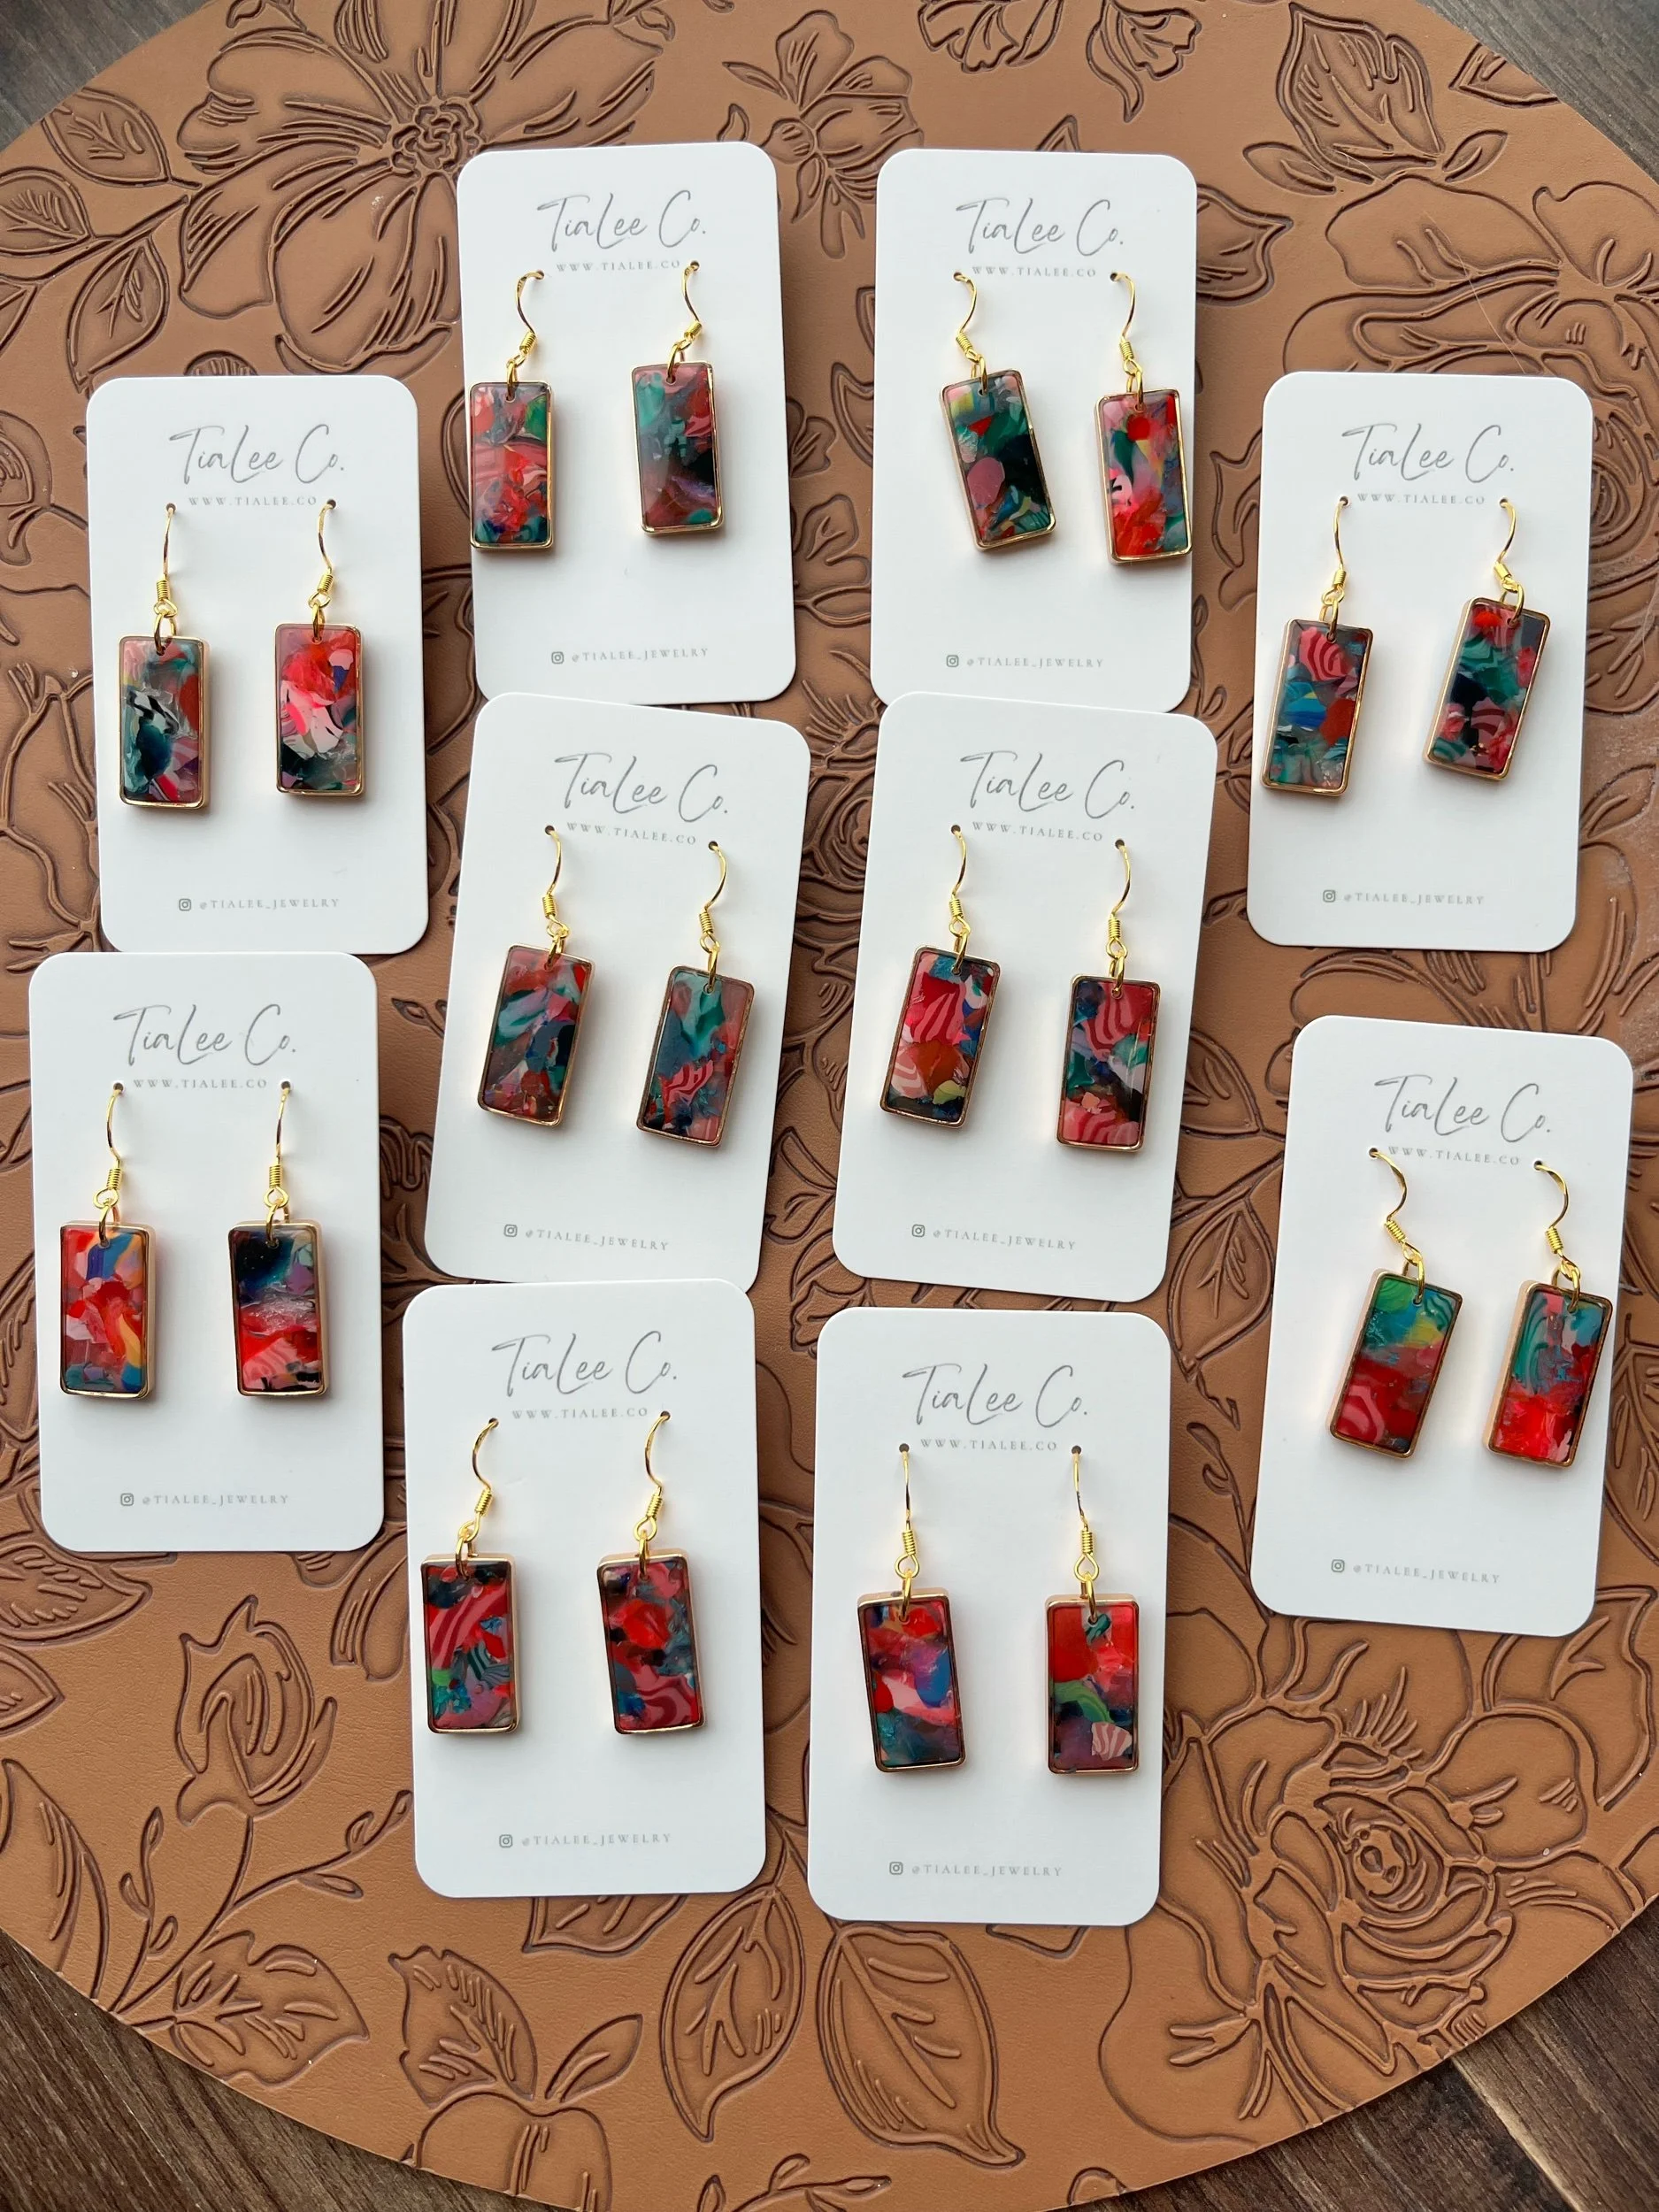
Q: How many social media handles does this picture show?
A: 10